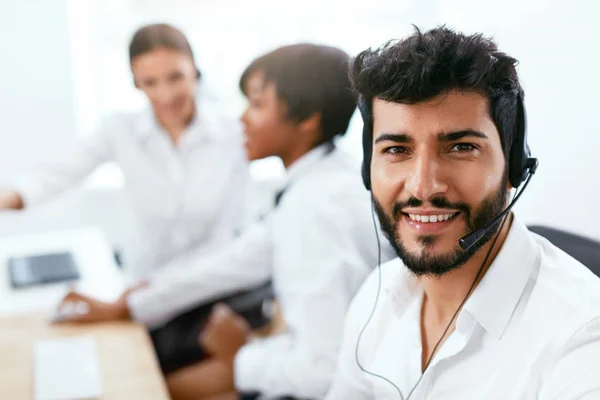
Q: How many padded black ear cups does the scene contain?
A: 2